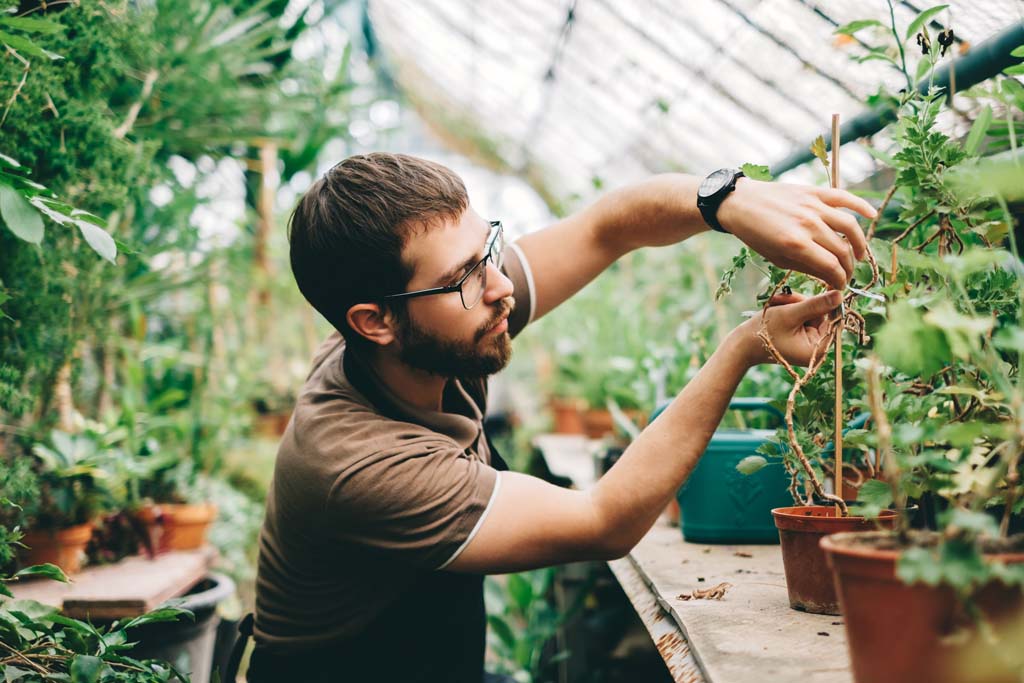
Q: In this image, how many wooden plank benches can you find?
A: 2